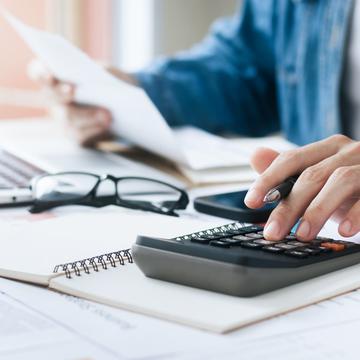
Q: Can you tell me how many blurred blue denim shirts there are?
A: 1